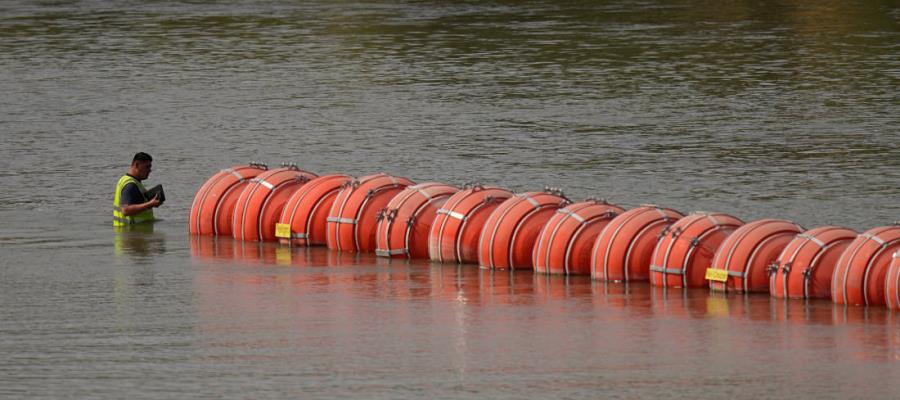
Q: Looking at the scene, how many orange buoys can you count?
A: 14